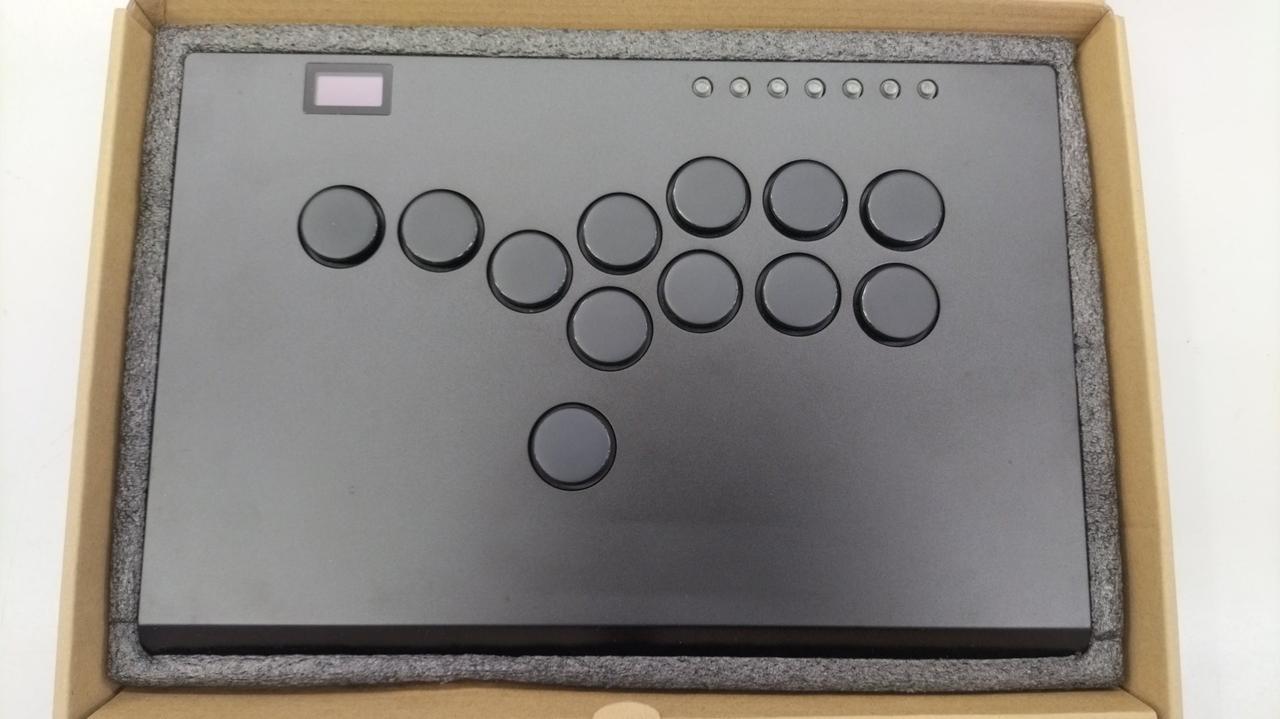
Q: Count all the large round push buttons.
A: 12